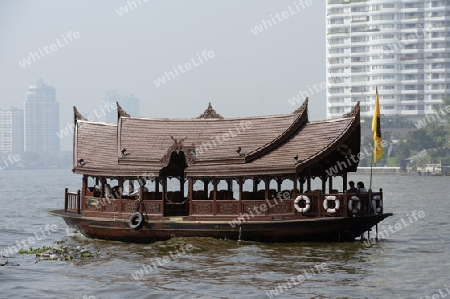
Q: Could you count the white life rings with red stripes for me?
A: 4